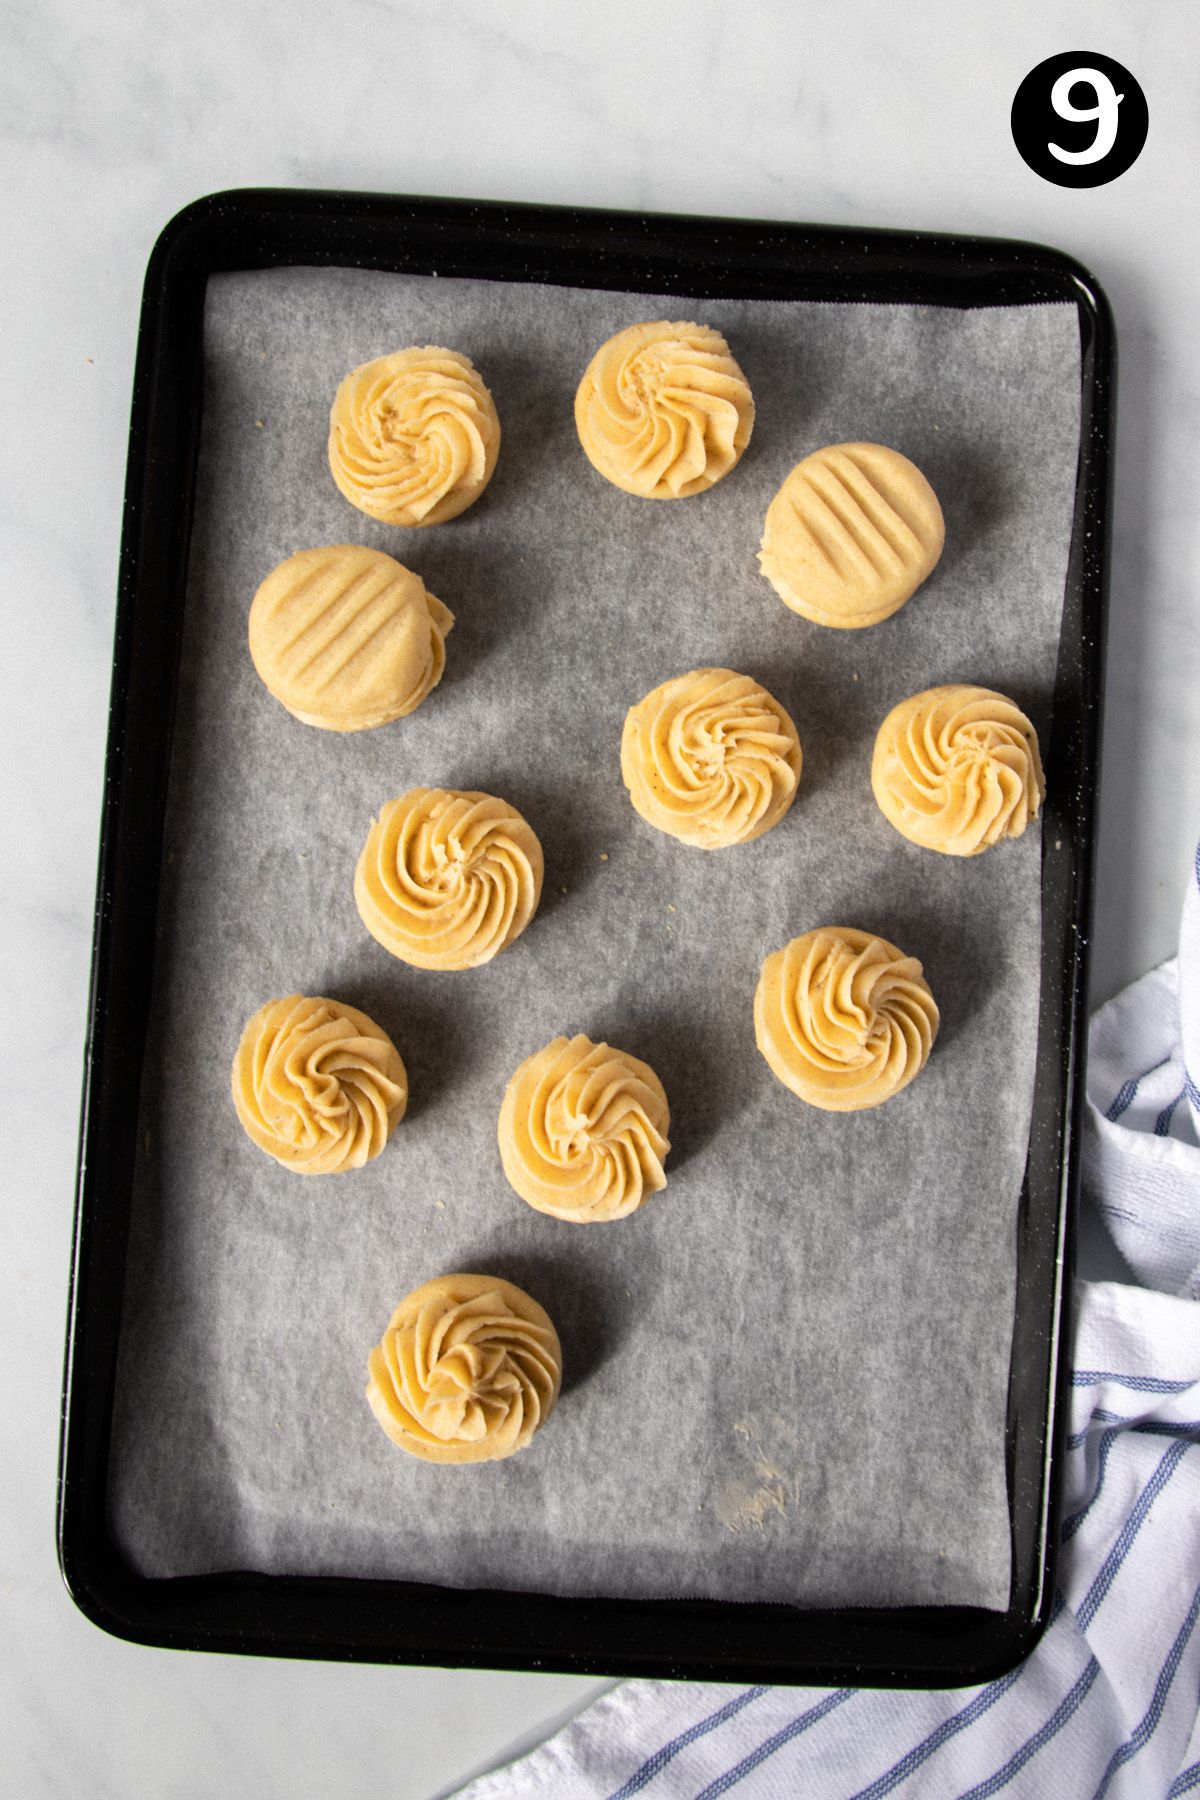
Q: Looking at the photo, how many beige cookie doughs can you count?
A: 11